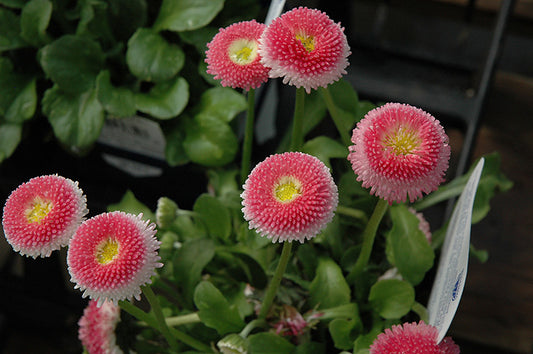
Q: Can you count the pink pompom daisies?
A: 8